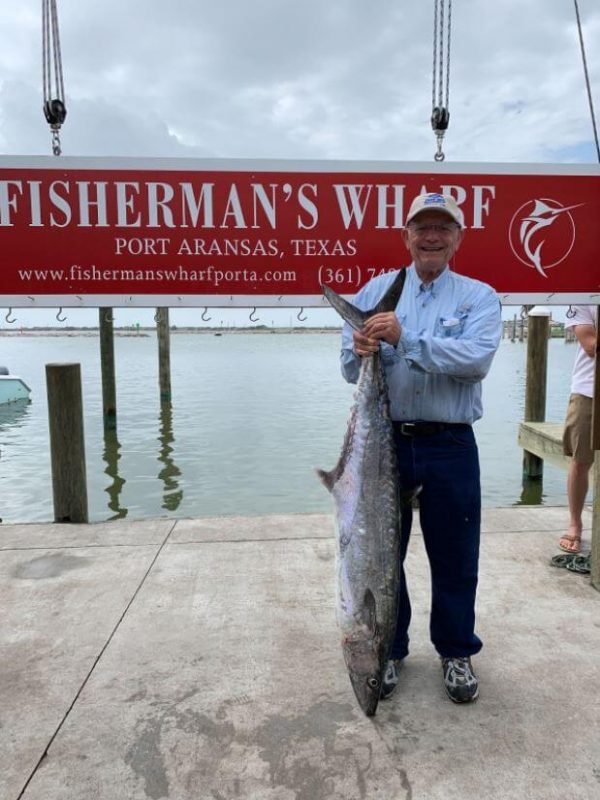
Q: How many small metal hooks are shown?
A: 9